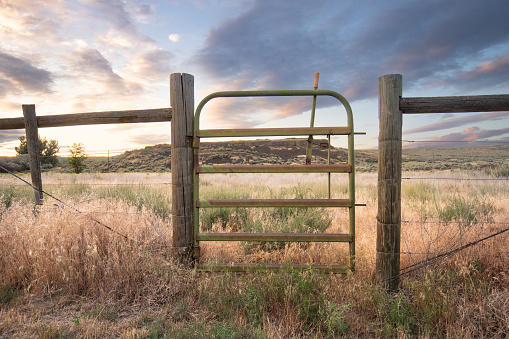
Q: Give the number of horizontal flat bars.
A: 5